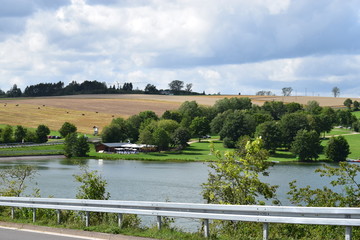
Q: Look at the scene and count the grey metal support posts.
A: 9